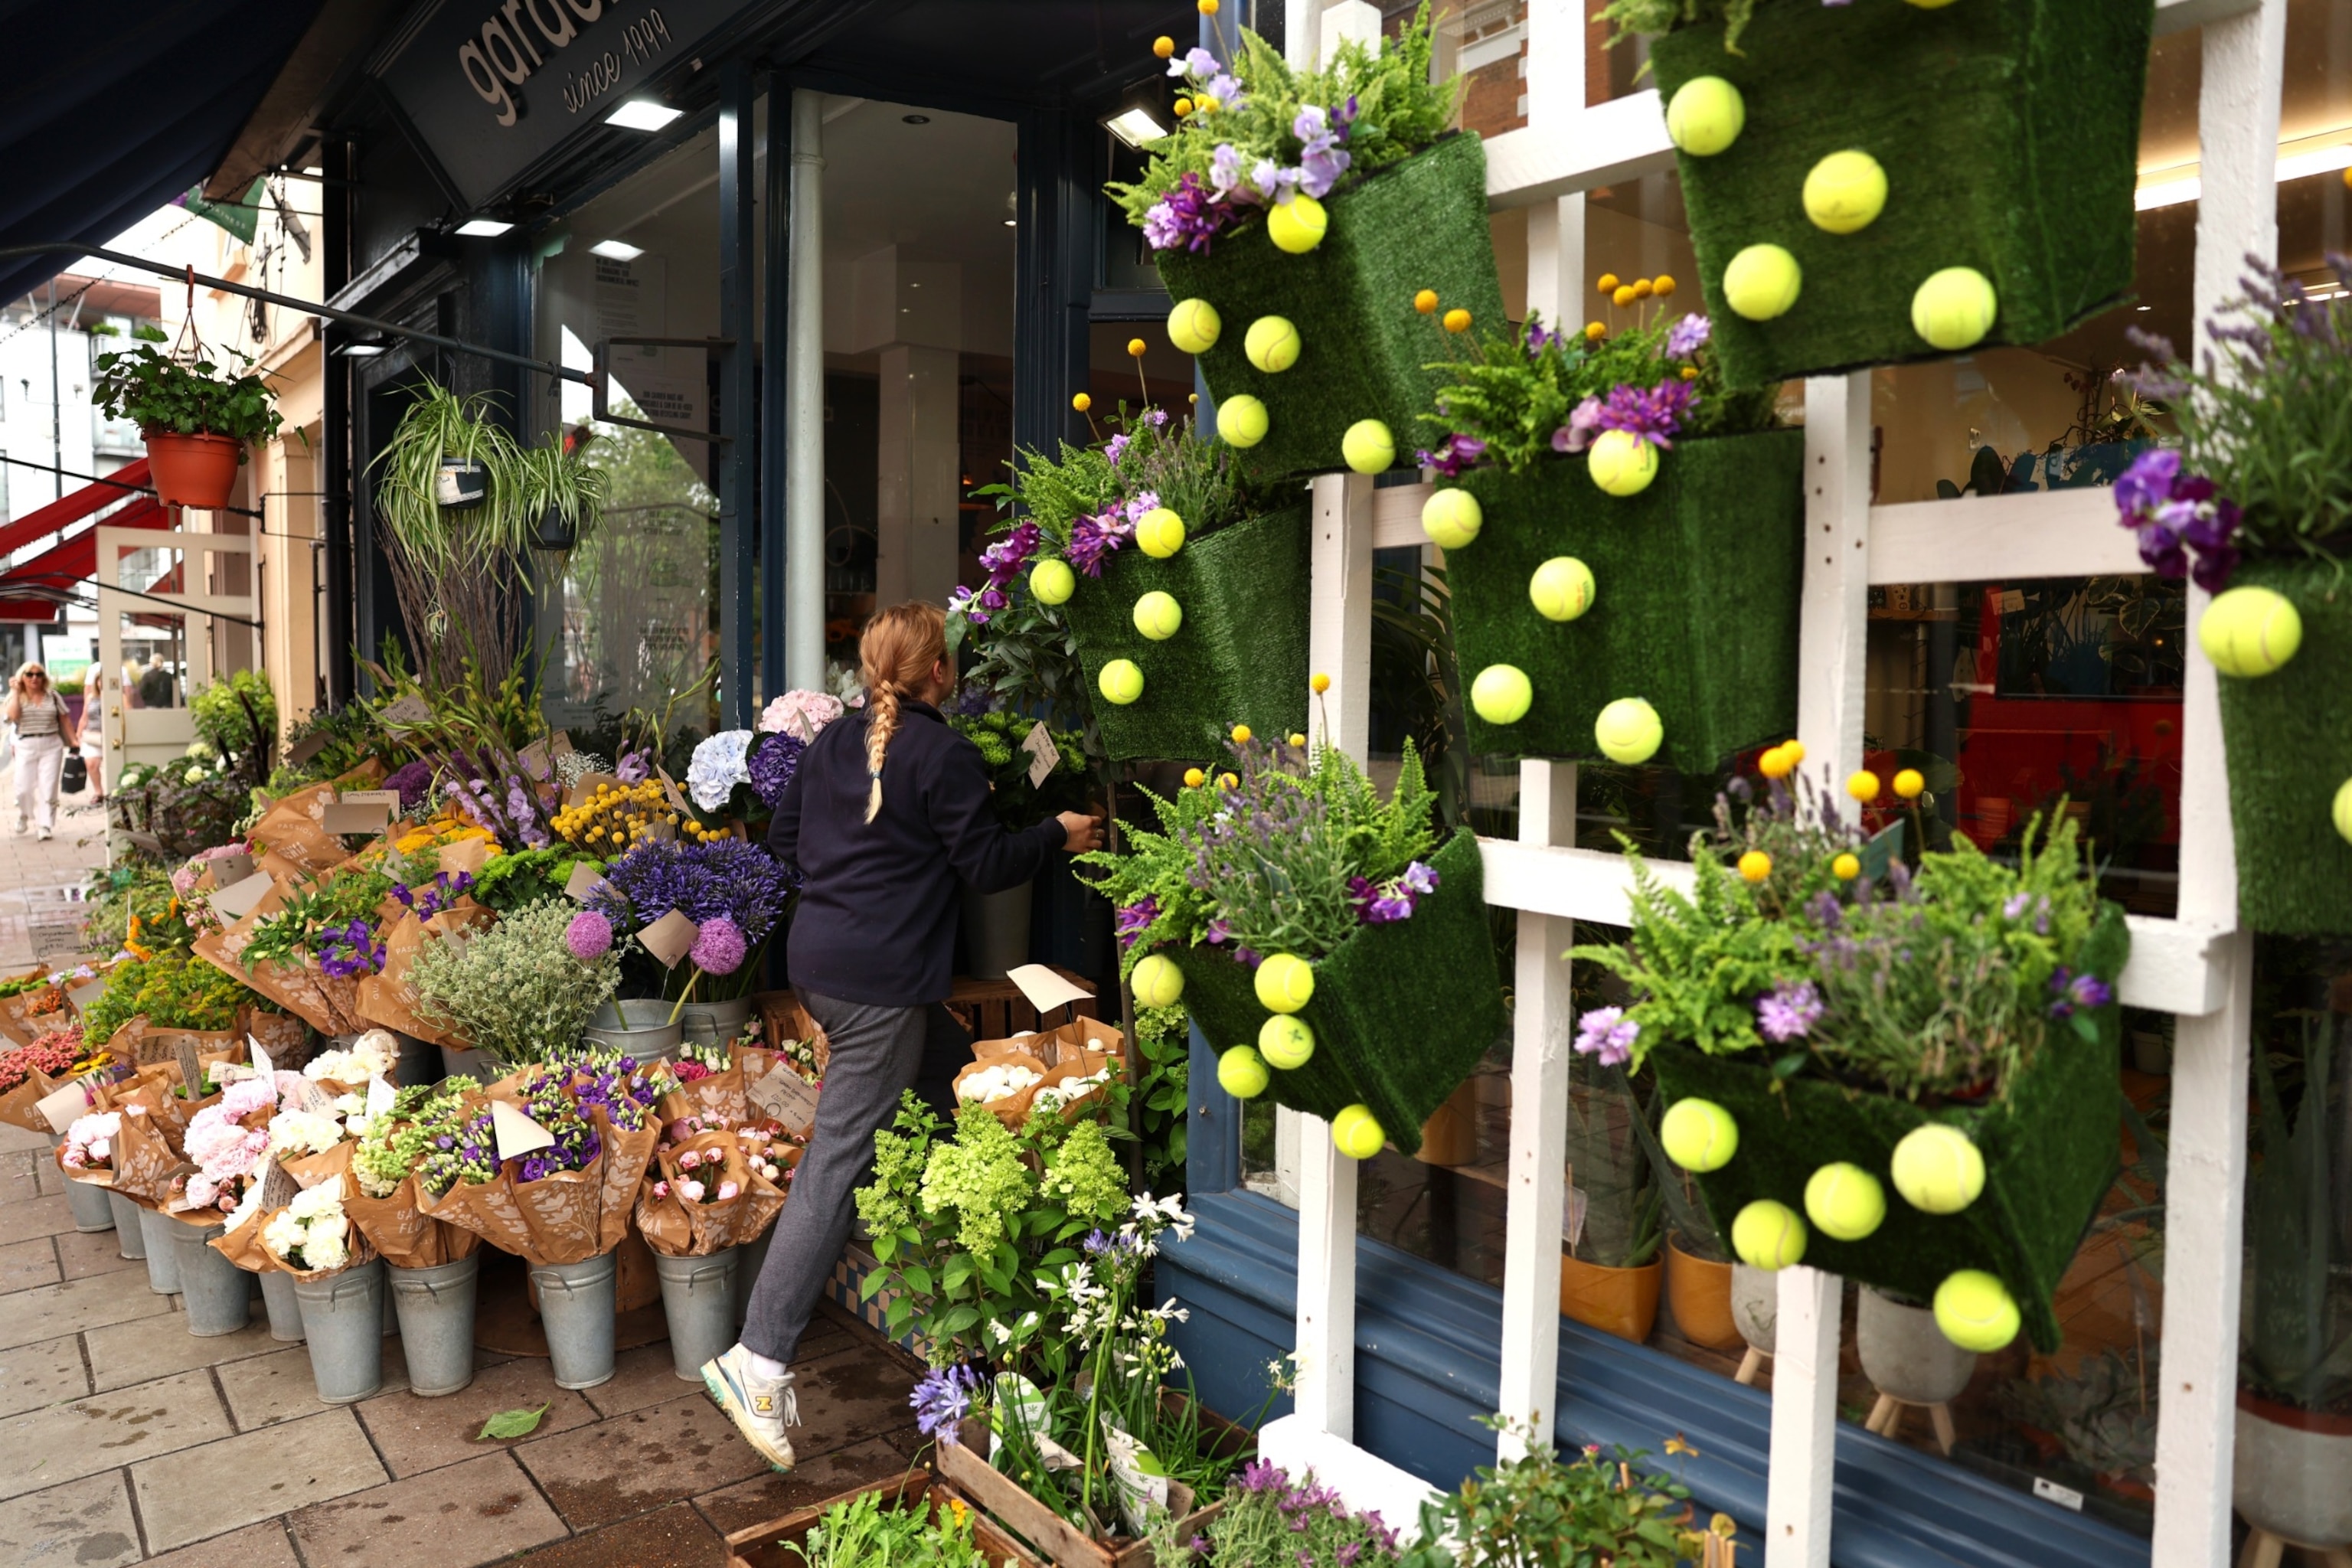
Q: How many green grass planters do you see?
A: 7